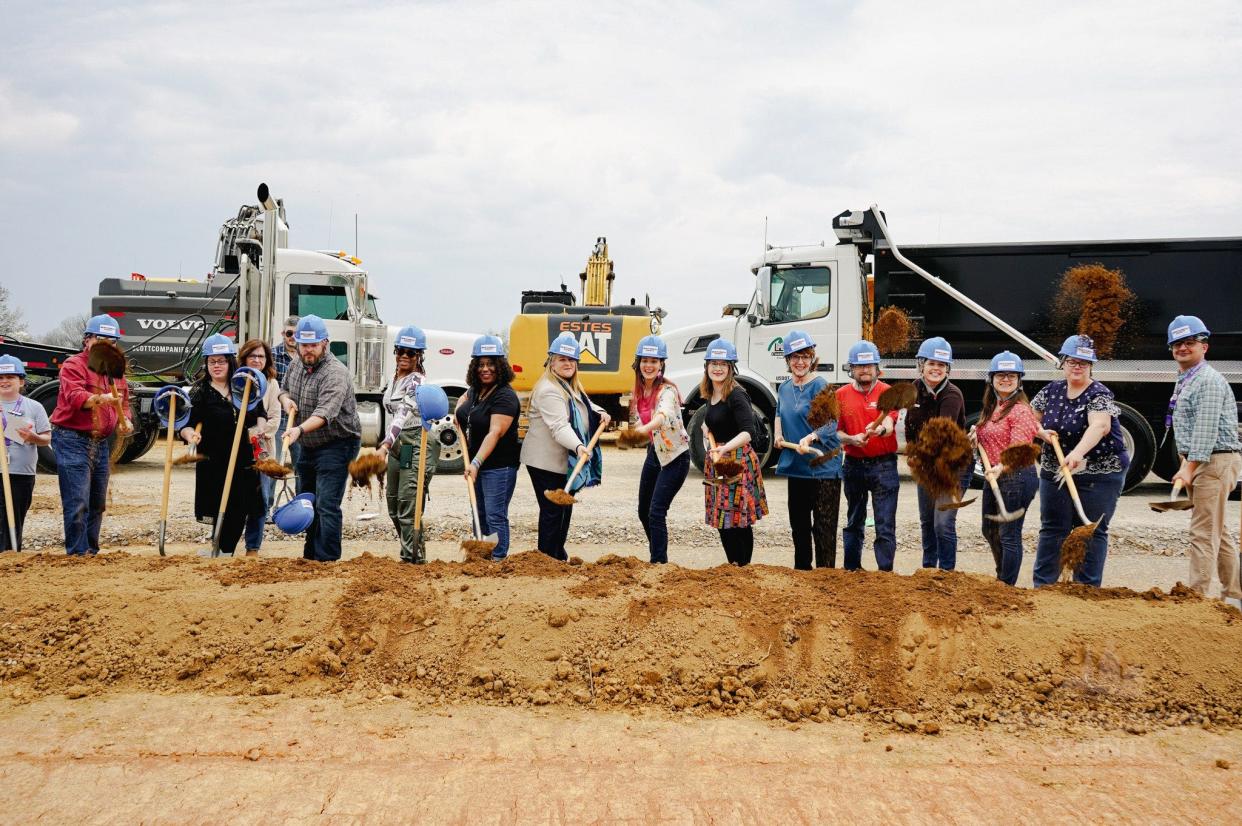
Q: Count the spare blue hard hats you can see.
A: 4